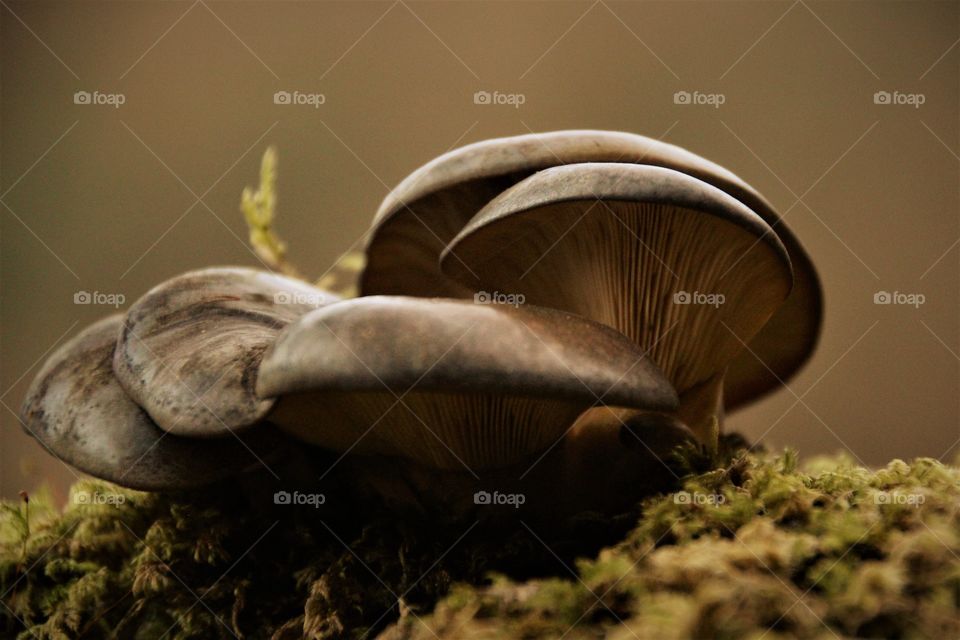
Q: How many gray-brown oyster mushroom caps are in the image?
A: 5